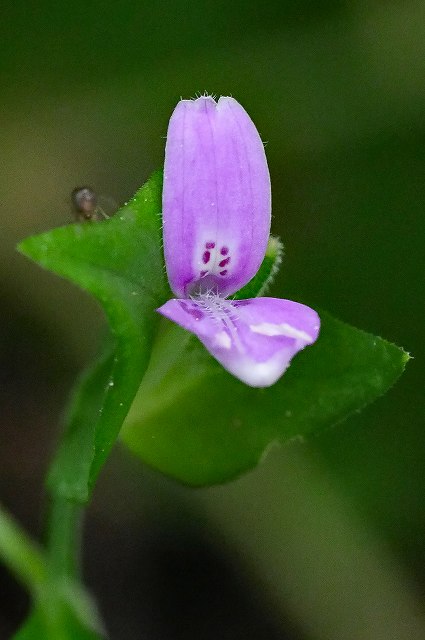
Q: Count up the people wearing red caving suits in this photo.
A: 0